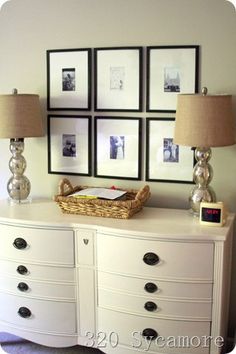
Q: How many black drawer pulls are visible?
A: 8